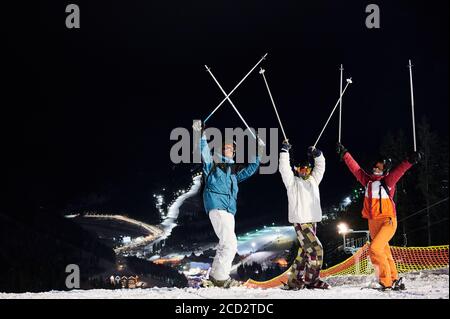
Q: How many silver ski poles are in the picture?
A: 6